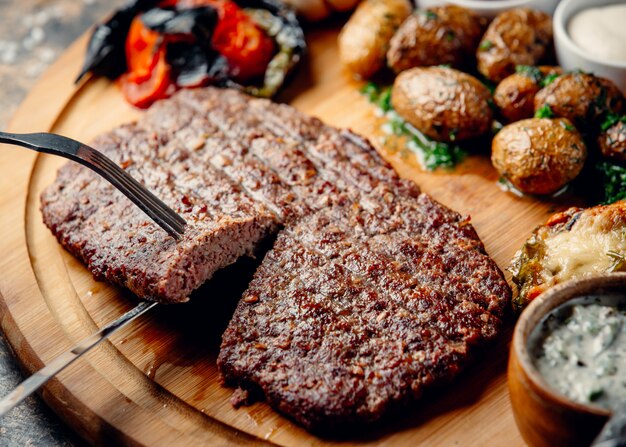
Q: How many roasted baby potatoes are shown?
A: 8